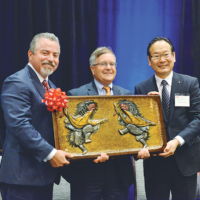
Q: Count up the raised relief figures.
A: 2